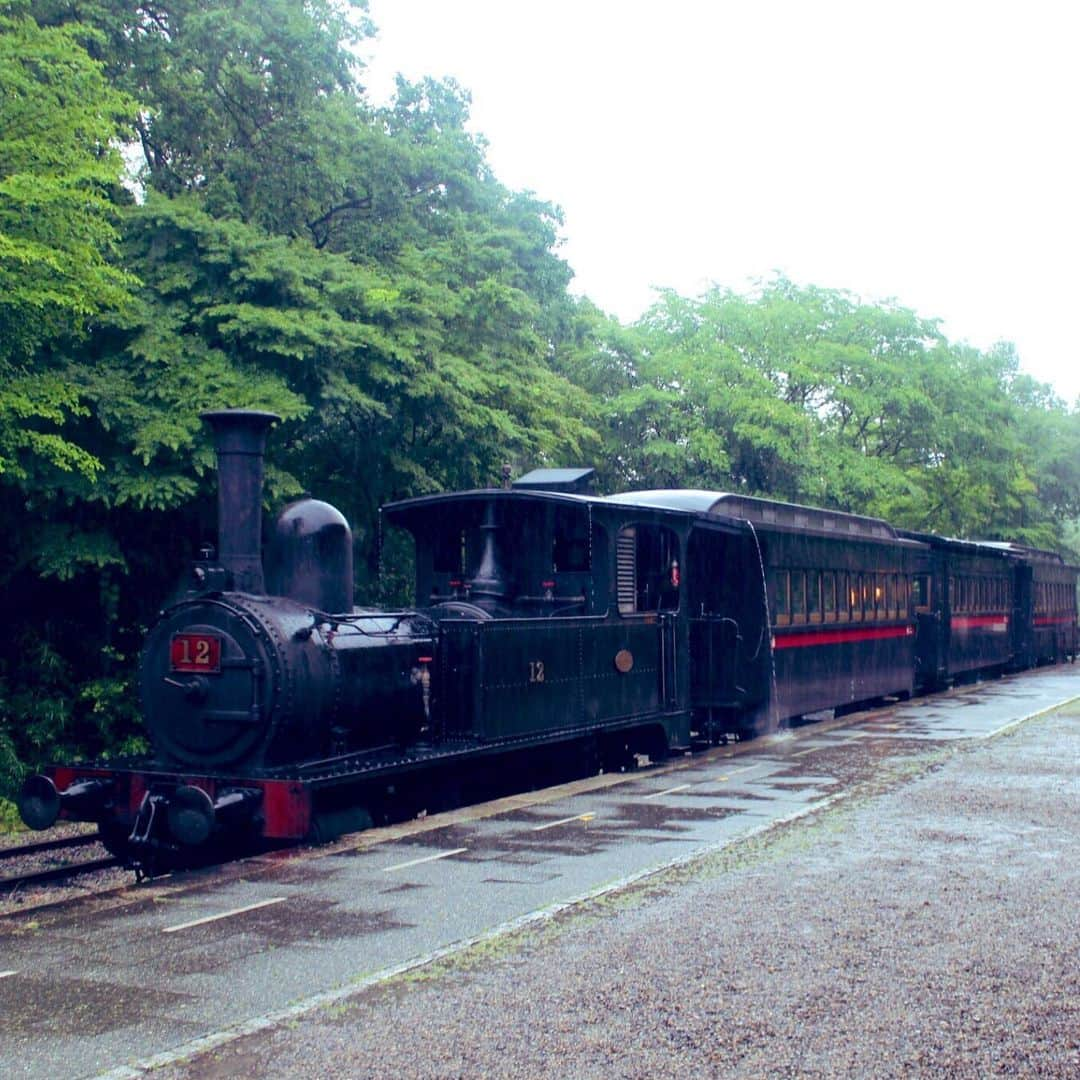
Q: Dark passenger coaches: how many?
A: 3